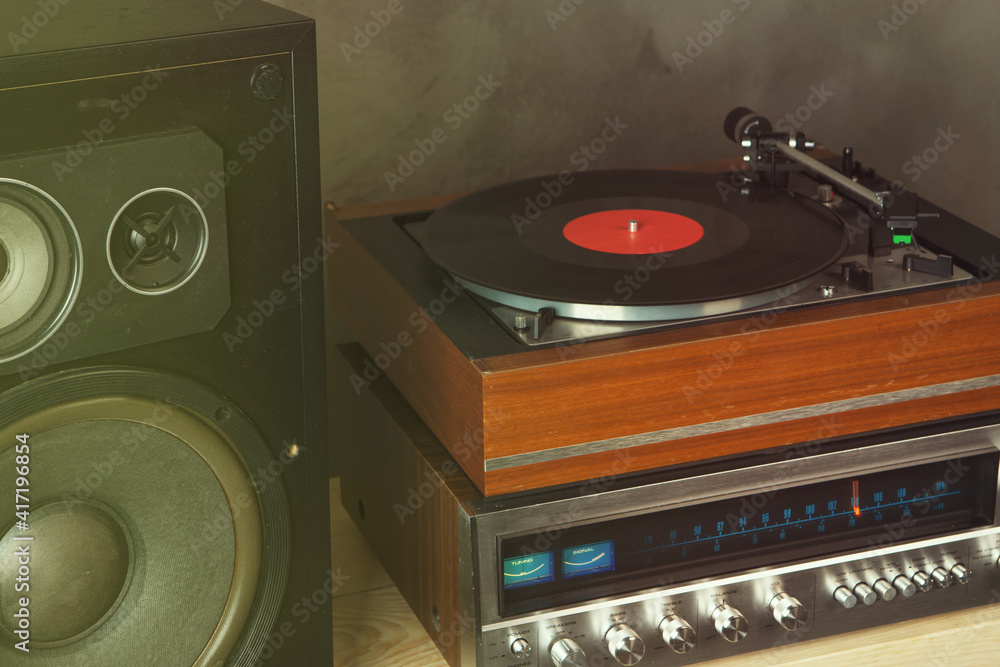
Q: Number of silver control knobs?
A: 13